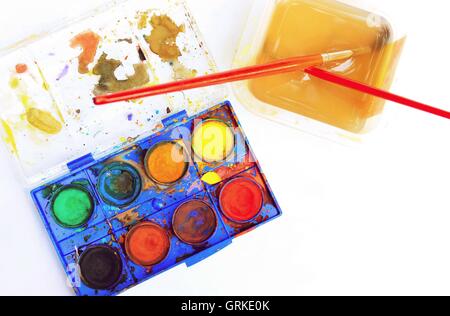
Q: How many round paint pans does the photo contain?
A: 8